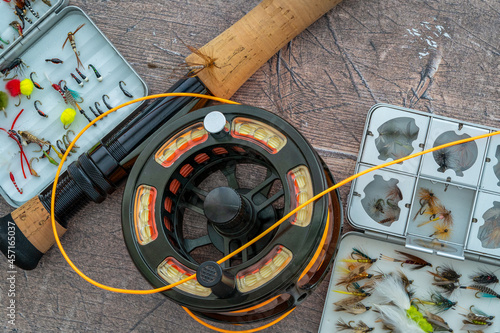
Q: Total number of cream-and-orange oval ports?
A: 6